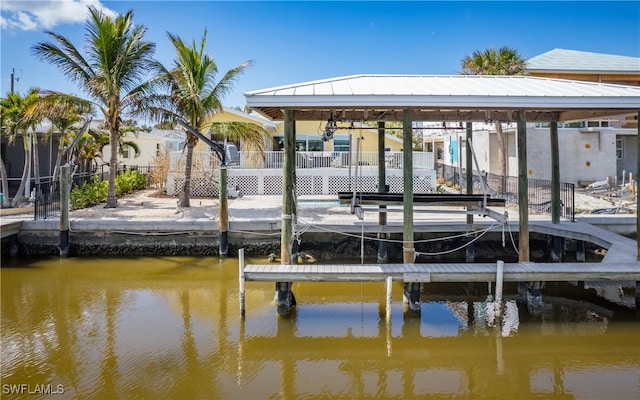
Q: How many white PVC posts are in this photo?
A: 3